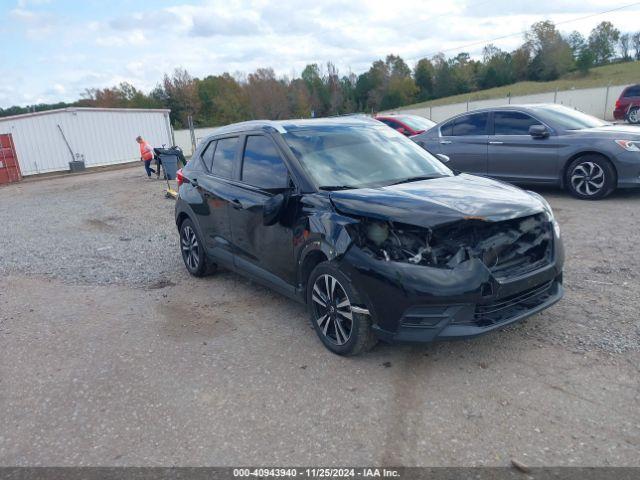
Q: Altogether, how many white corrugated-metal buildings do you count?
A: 1